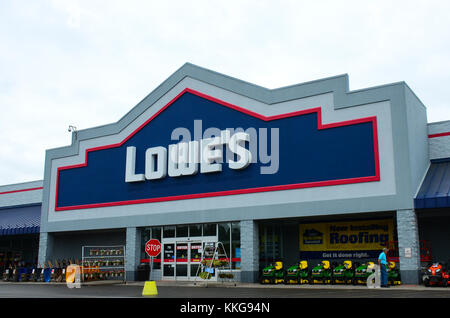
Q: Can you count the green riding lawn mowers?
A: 6